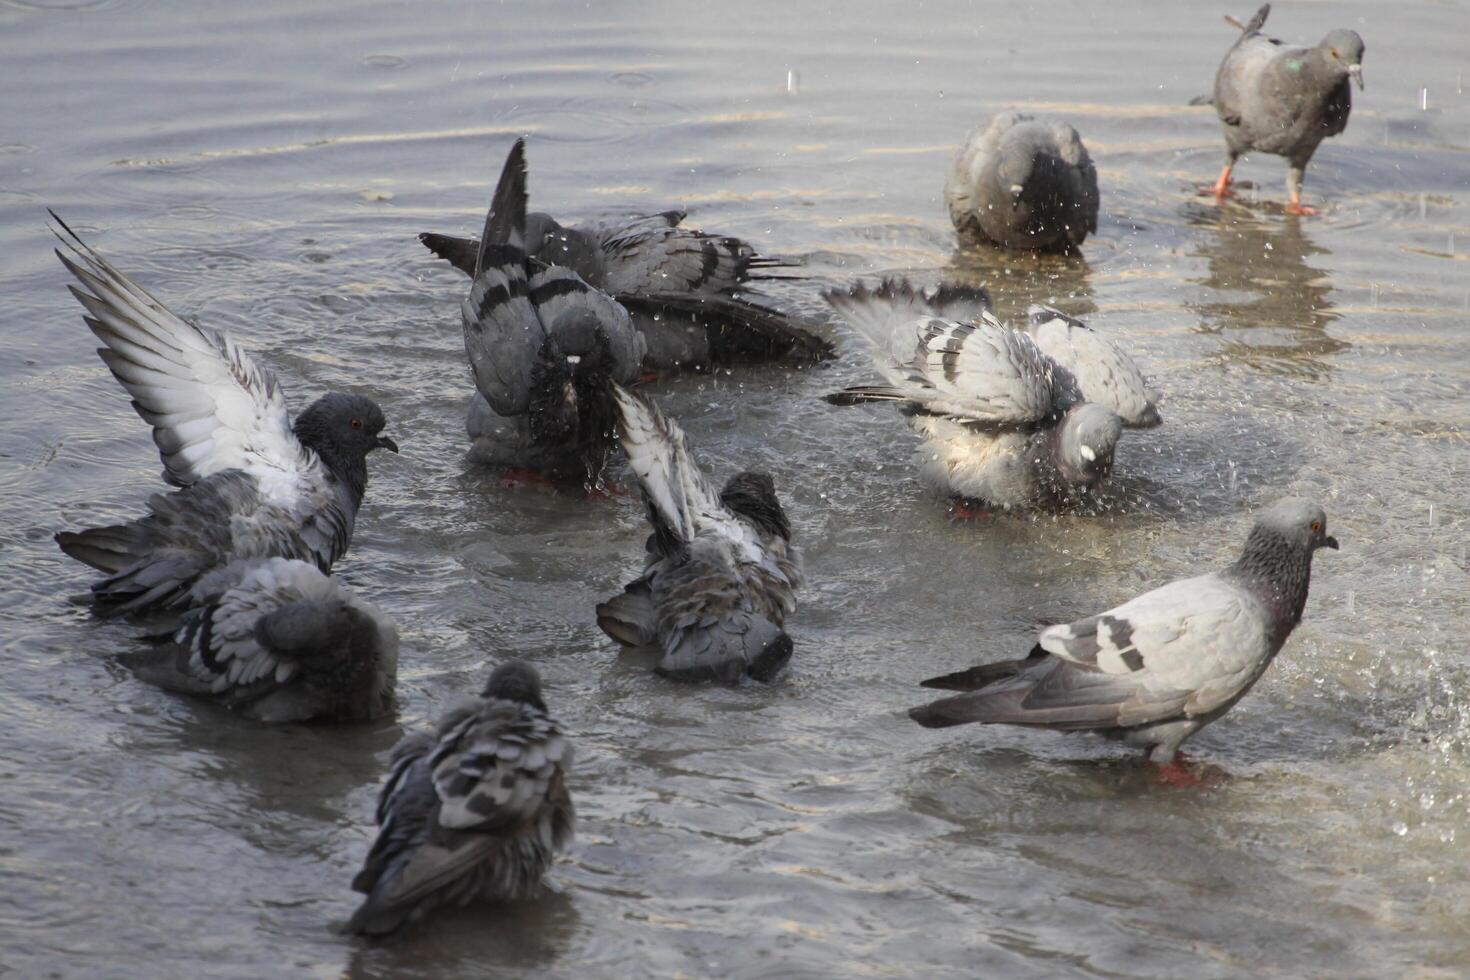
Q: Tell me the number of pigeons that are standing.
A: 2